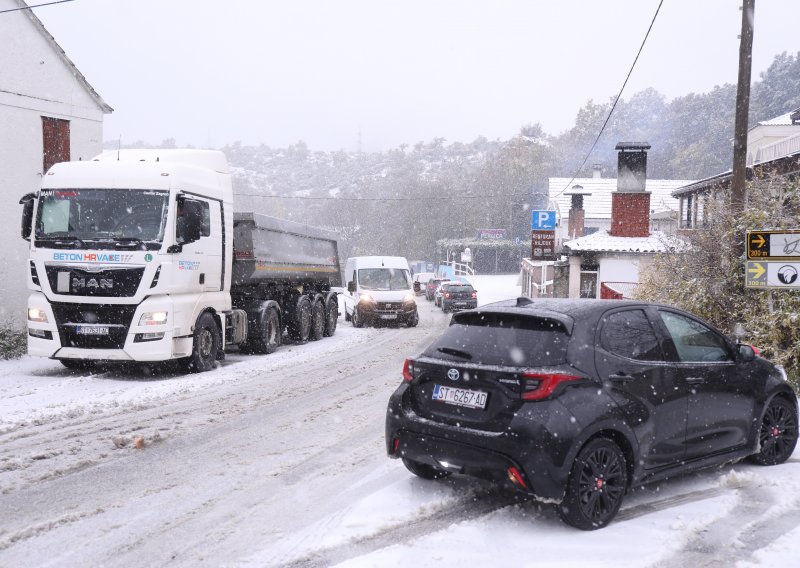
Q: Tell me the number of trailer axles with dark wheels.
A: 3